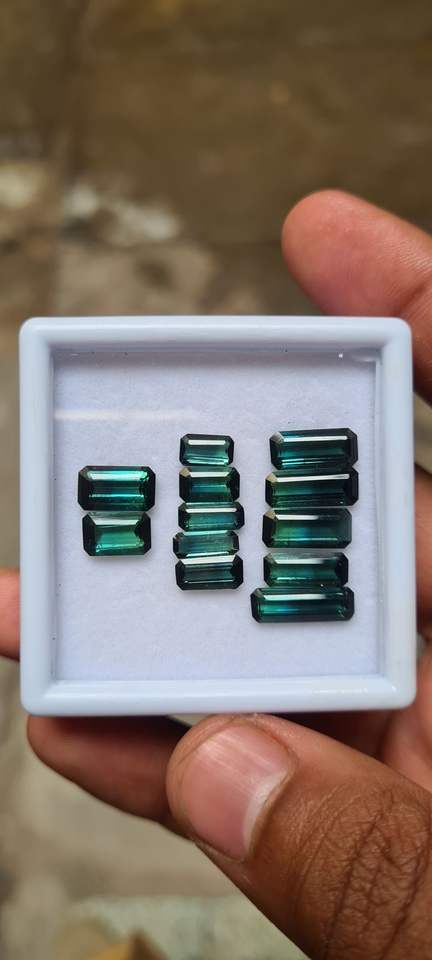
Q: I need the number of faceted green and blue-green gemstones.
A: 12